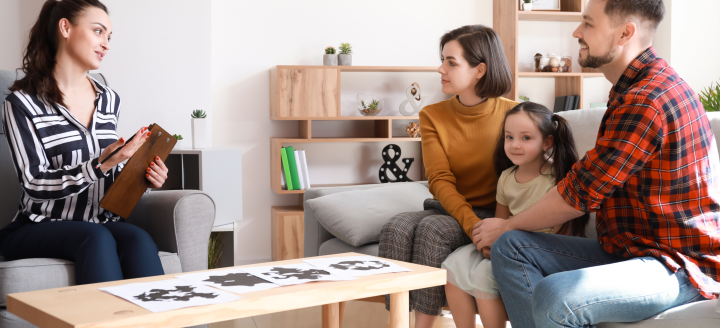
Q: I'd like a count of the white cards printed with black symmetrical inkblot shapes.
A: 4